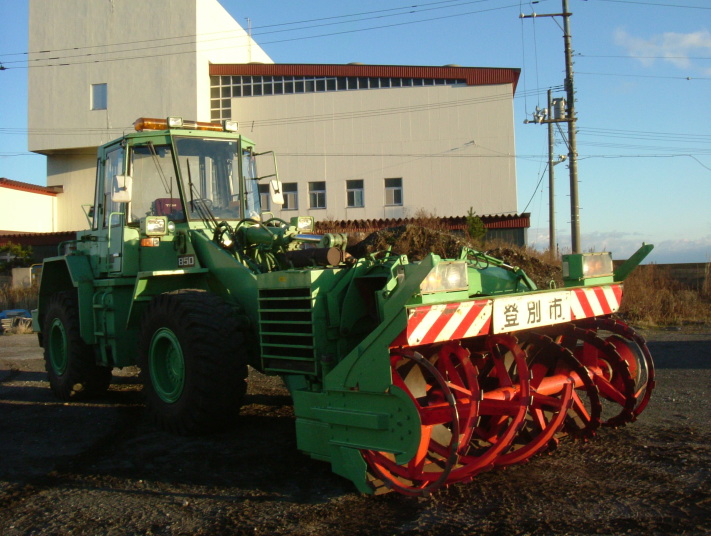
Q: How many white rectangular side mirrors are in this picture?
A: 2